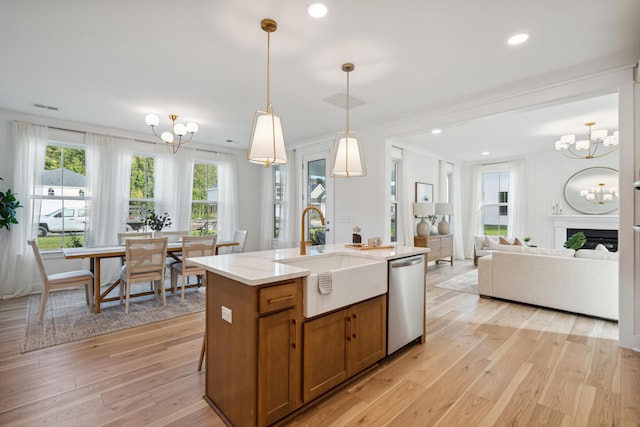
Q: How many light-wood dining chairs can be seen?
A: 6